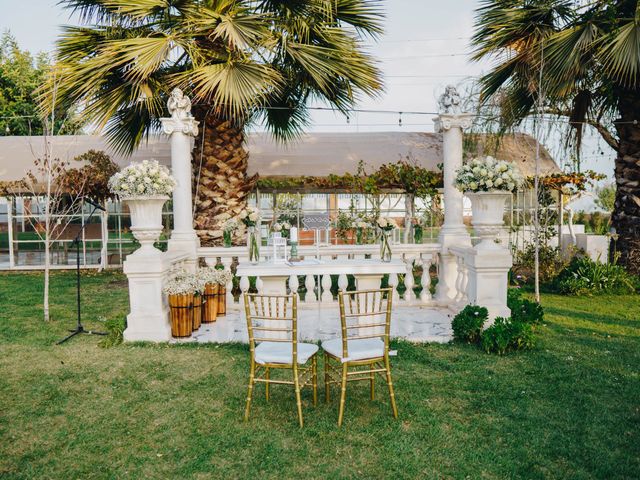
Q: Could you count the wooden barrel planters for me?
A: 4